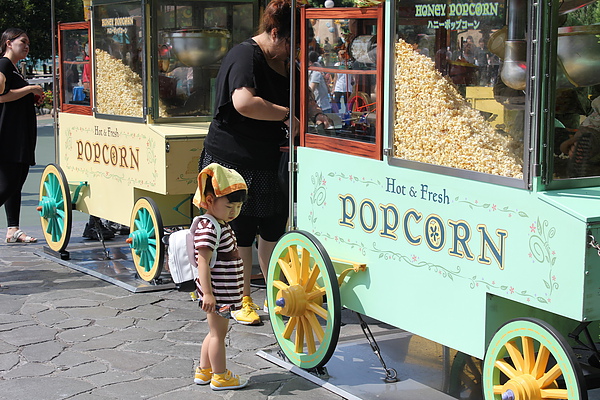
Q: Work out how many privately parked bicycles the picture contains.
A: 0